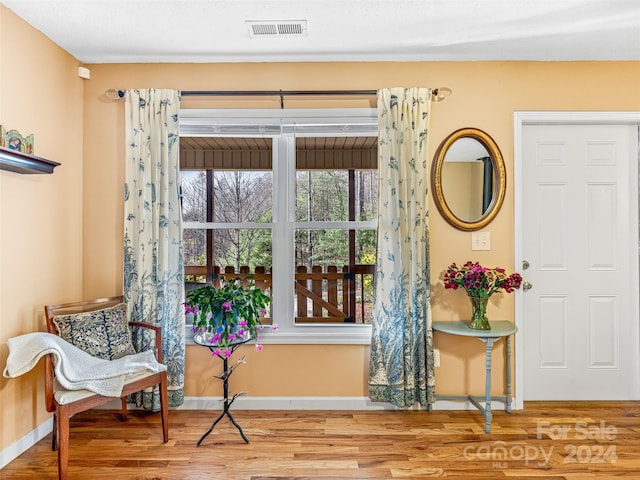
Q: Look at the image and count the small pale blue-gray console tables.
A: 1